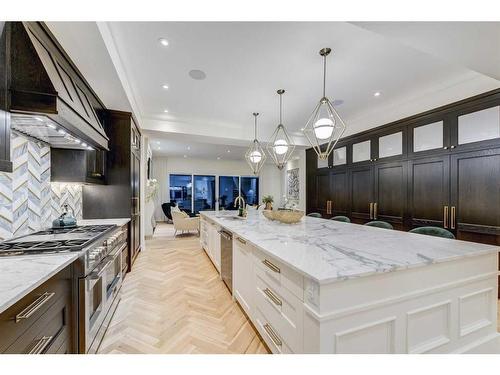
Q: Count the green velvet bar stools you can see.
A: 4